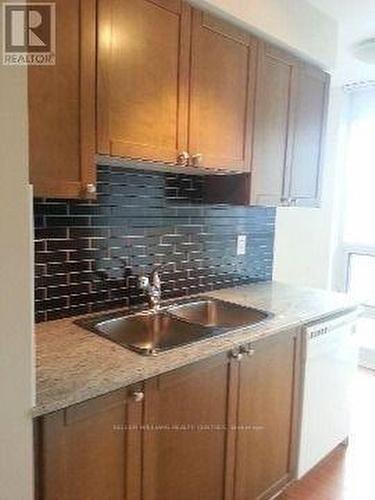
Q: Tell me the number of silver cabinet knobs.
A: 8